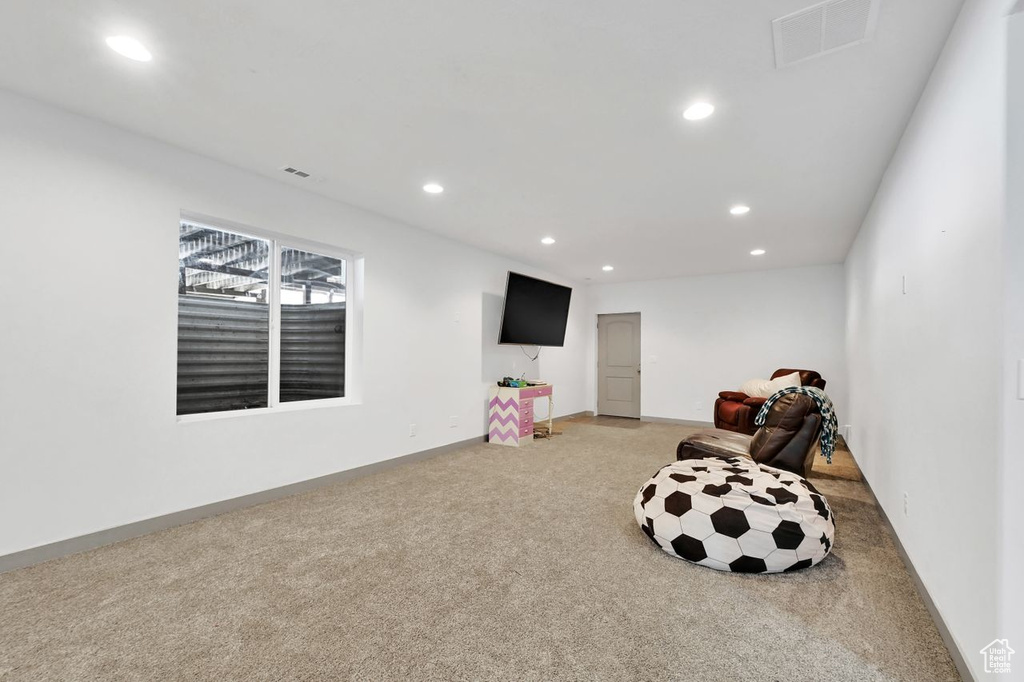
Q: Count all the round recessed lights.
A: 7